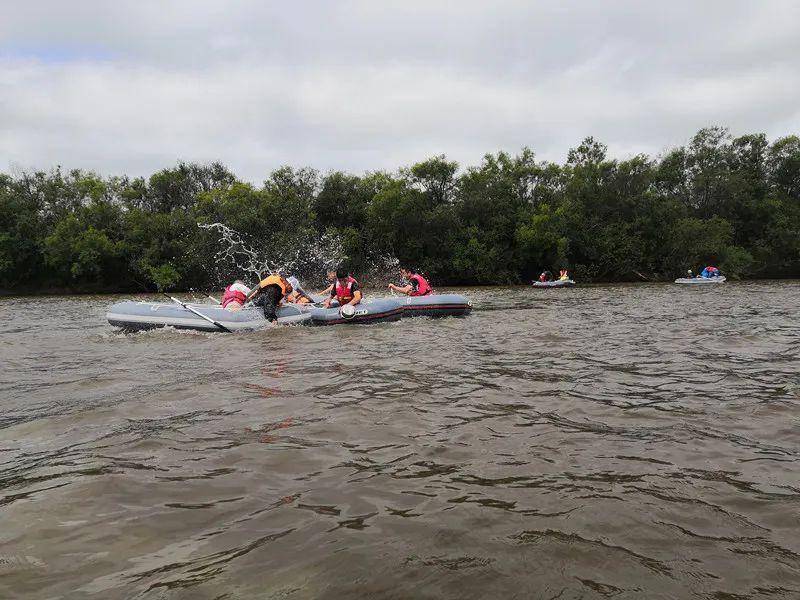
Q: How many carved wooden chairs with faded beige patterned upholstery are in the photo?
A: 0